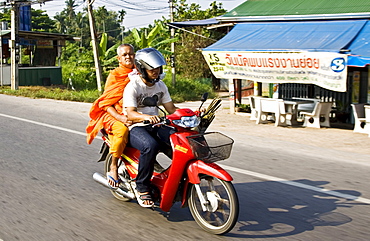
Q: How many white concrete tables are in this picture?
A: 1